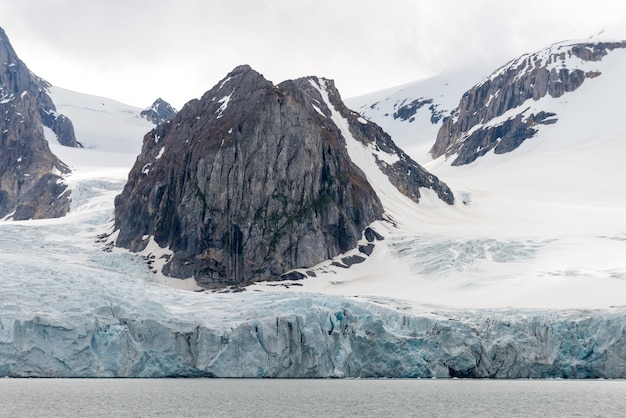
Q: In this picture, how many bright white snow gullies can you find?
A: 1